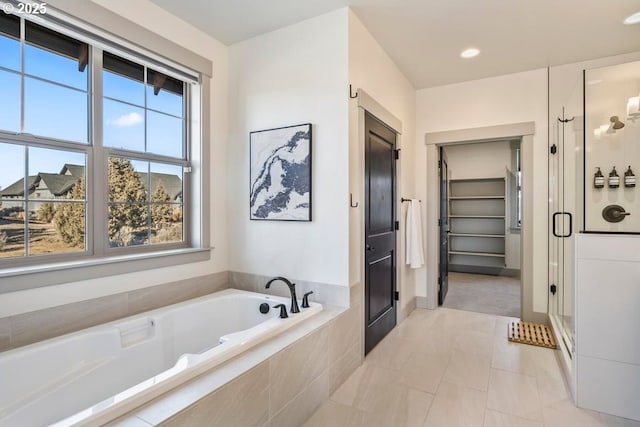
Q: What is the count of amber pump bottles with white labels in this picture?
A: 3